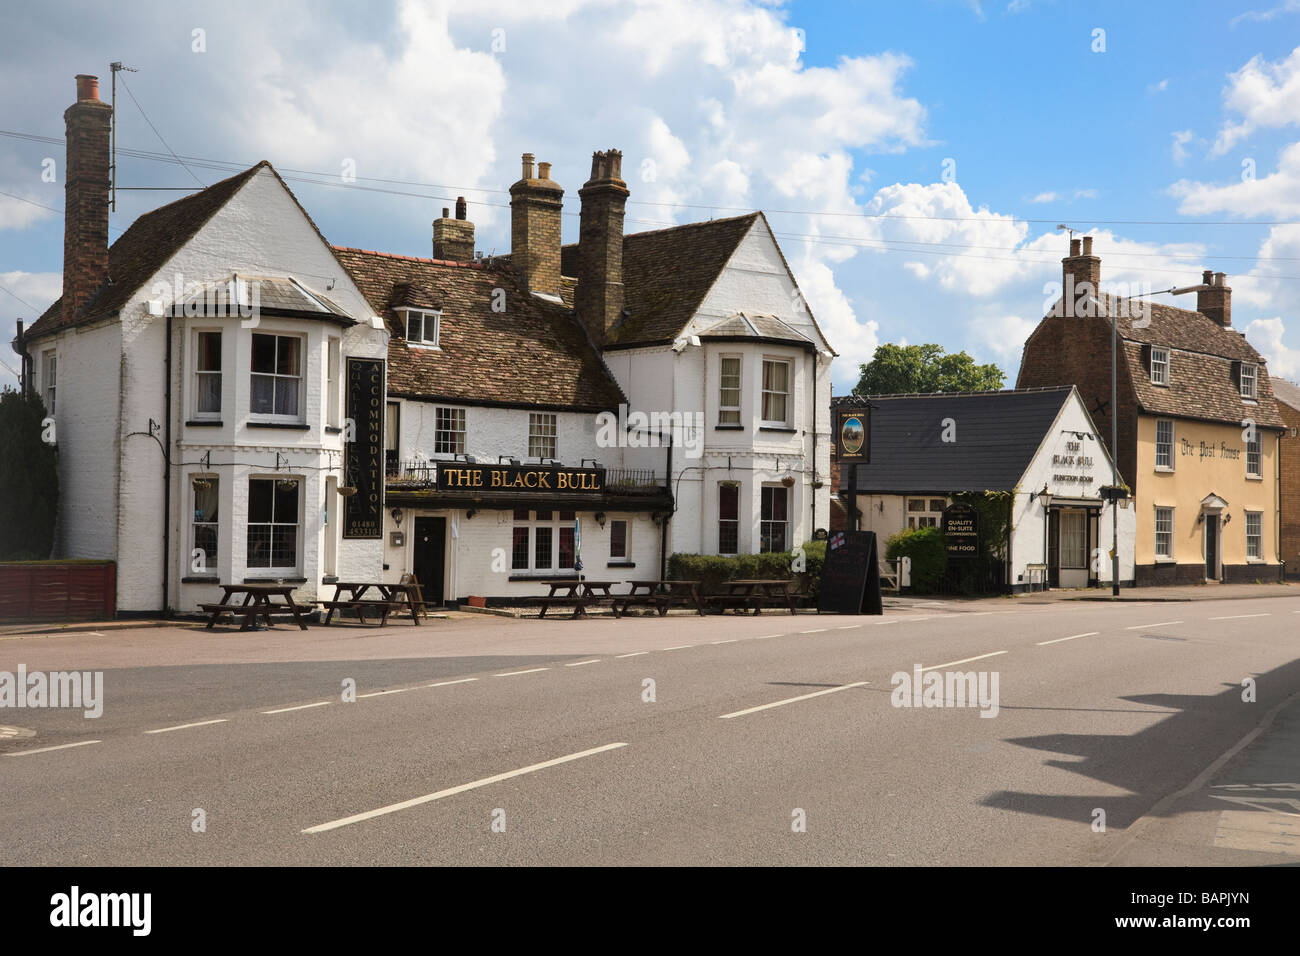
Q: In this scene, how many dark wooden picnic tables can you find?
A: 5